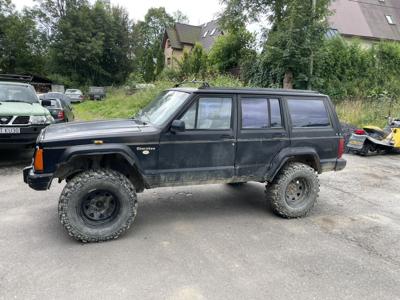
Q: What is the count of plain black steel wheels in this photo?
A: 2